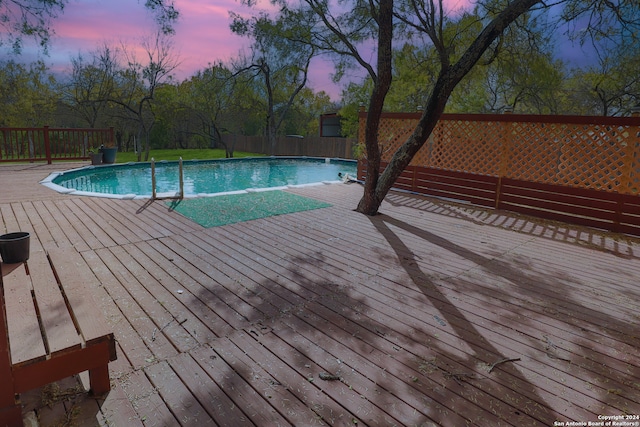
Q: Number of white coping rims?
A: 1